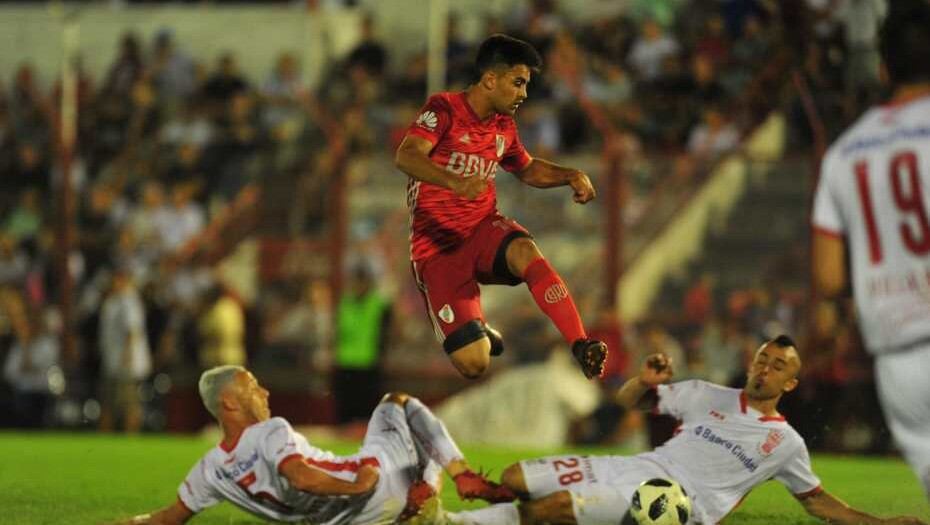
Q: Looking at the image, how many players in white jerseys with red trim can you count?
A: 3